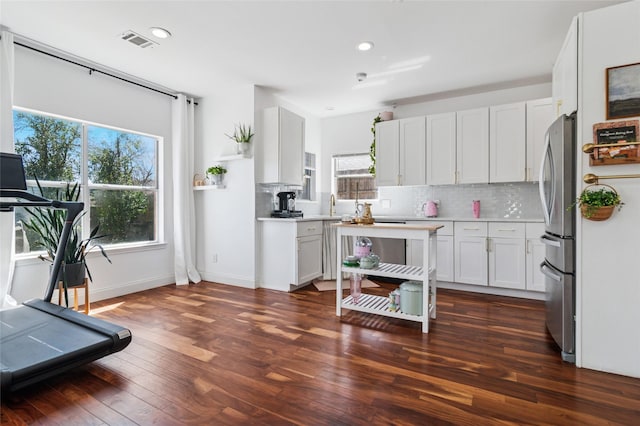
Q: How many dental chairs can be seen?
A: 0